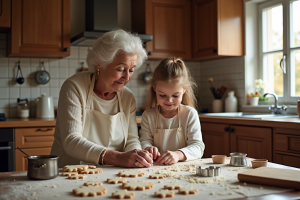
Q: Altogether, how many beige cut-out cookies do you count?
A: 15